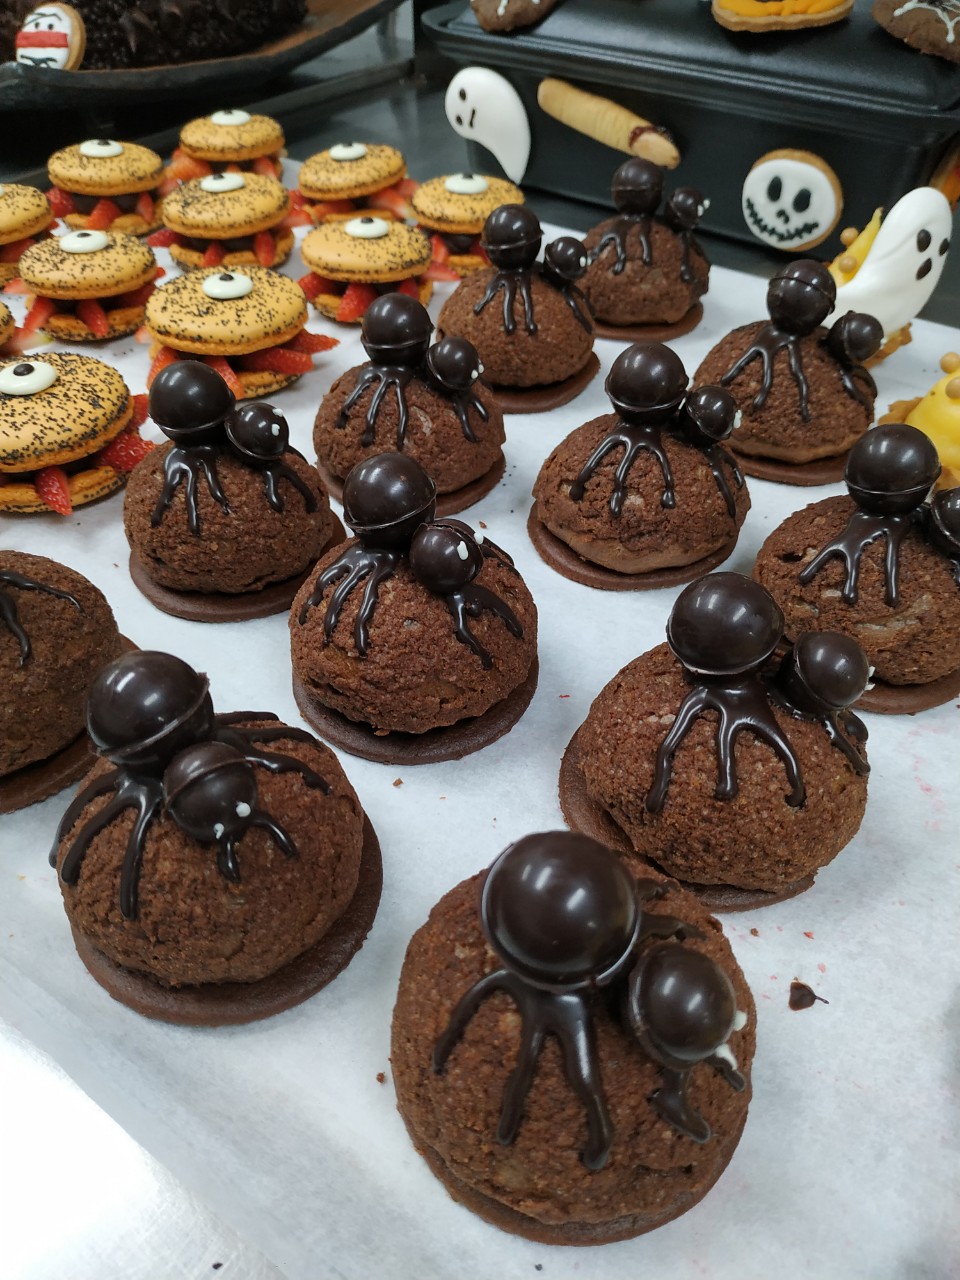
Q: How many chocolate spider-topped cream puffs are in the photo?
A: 12